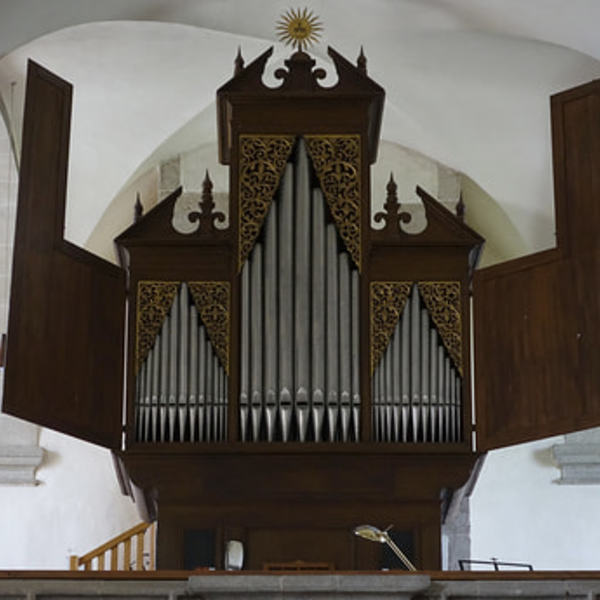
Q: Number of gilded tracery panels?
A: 6